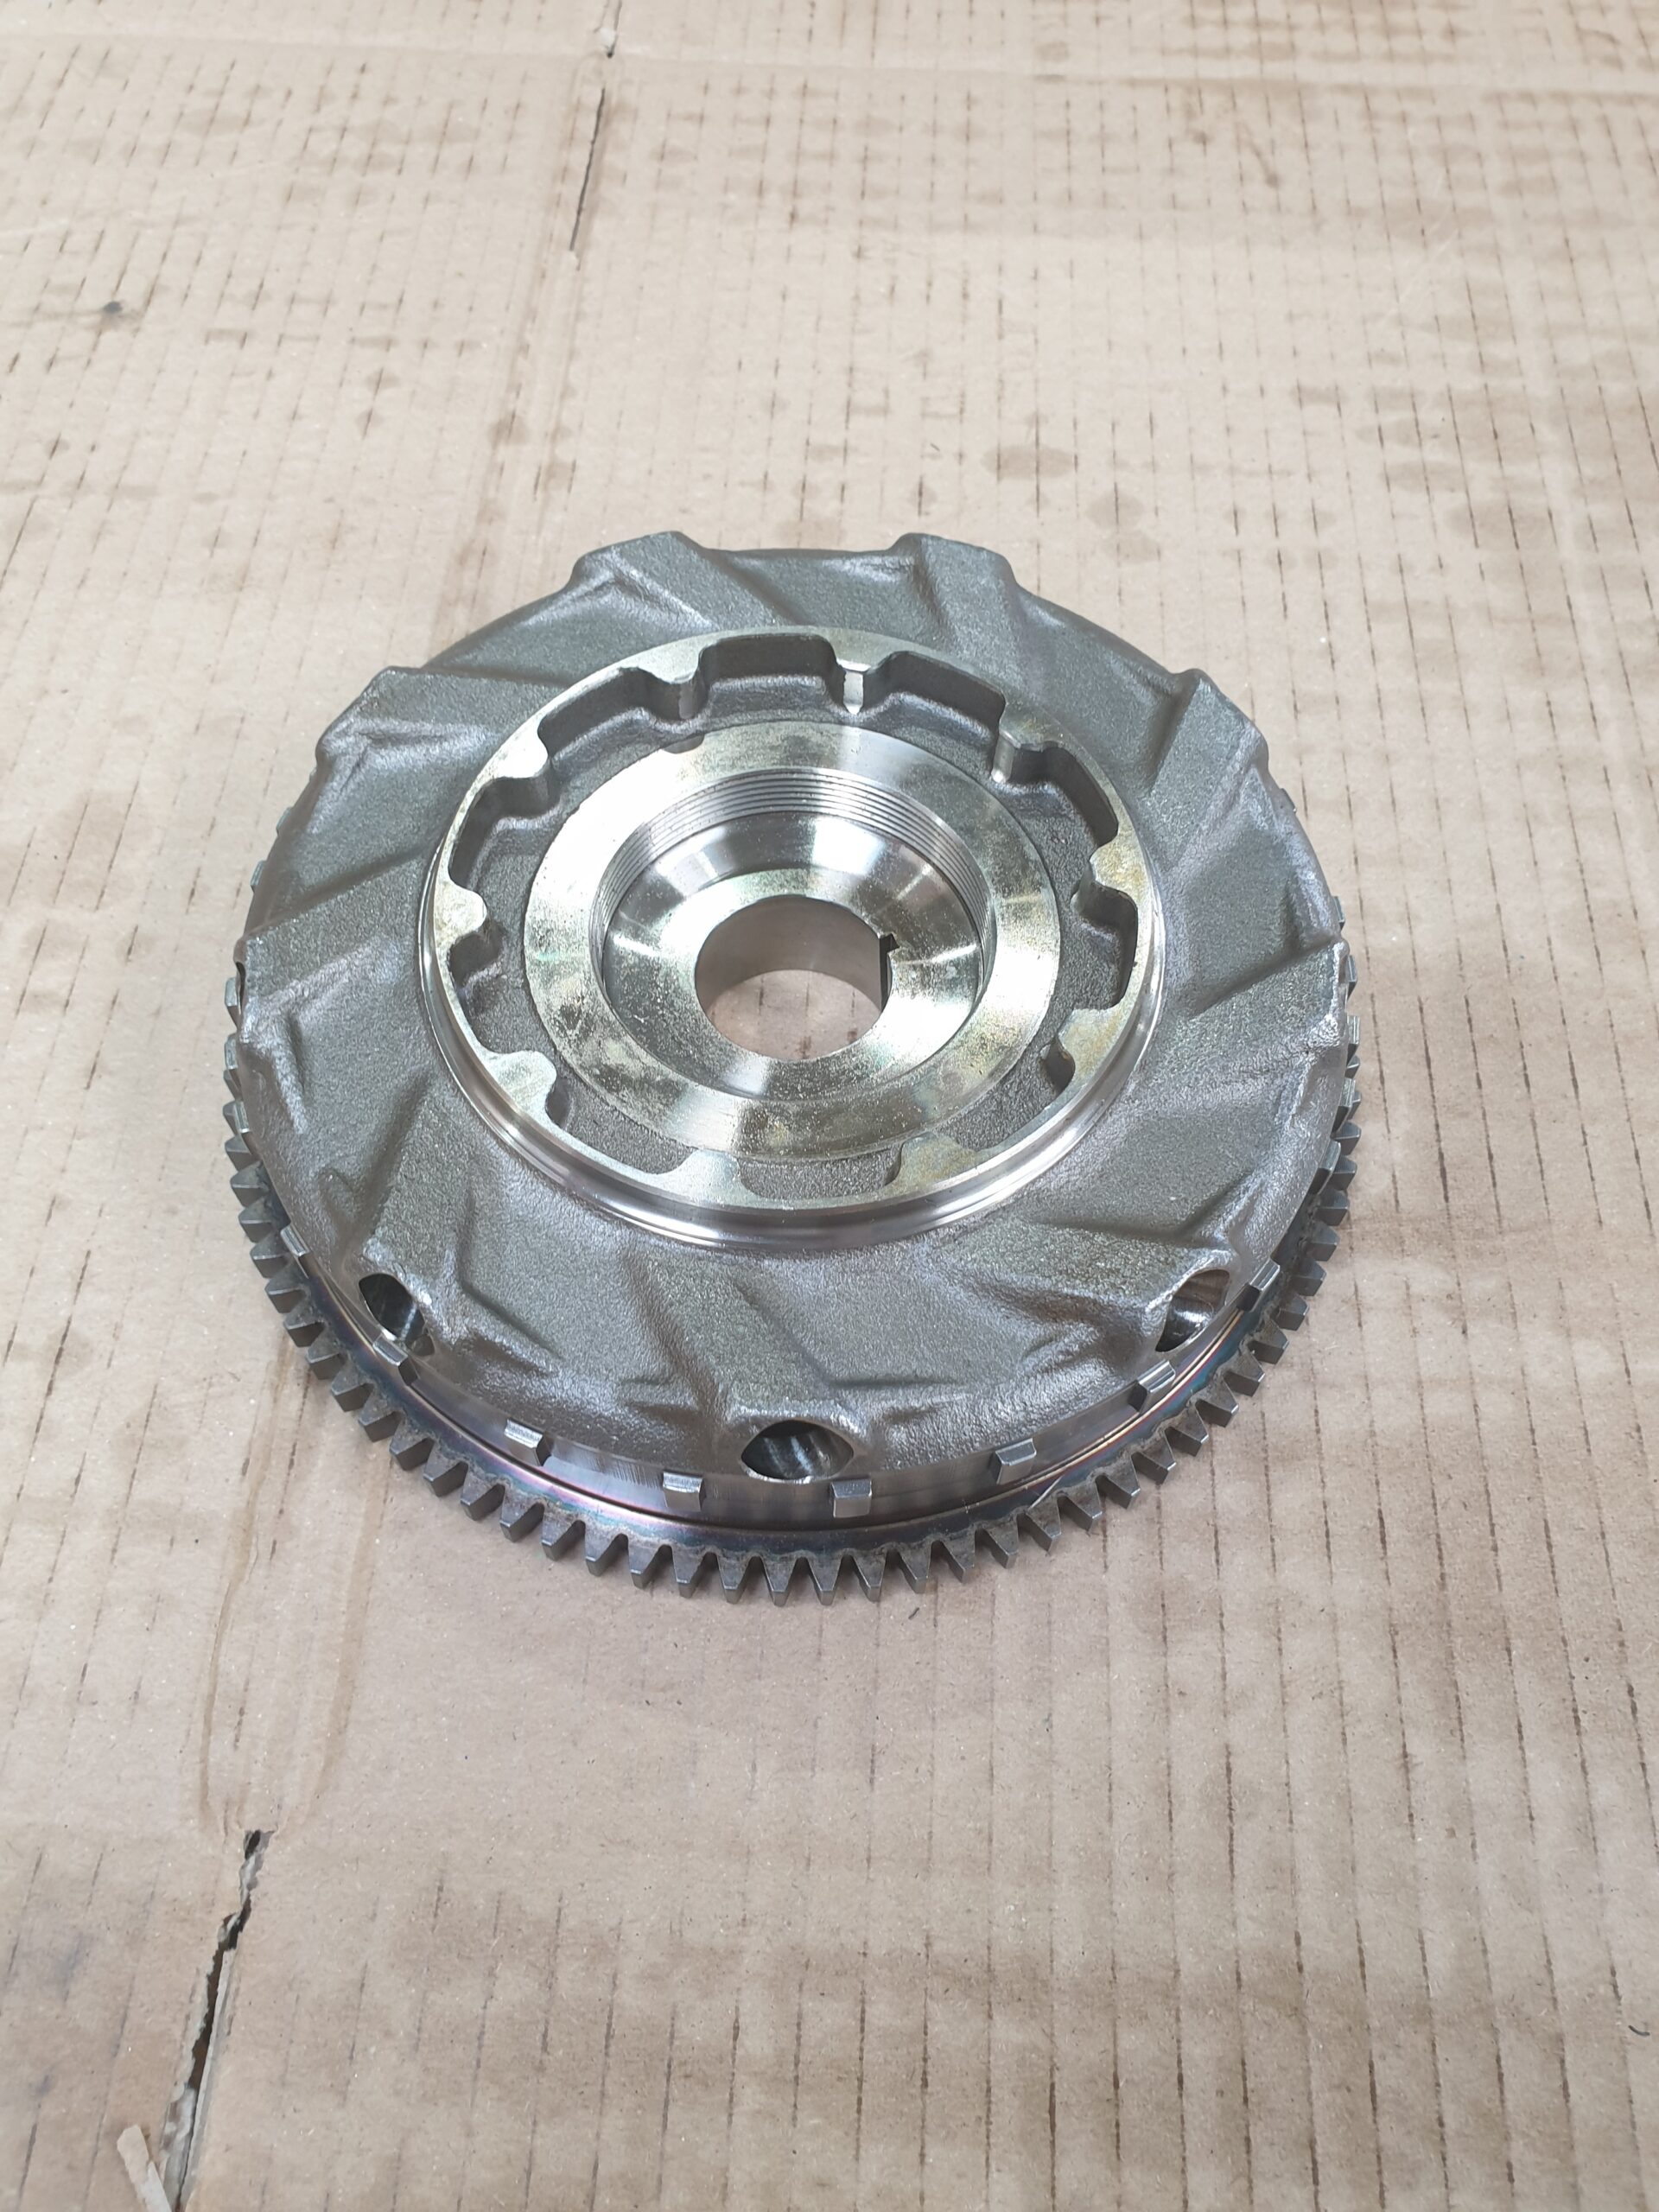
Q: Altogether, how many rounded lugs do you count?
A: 10